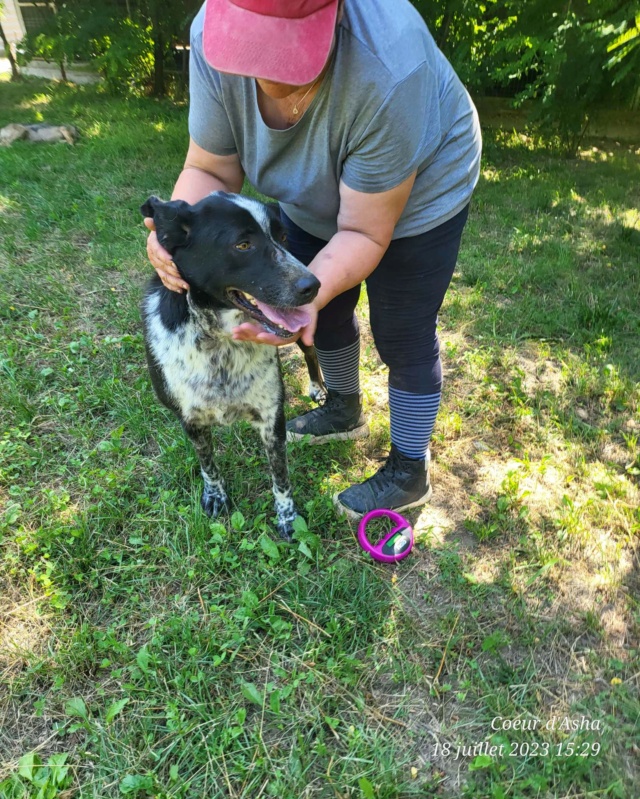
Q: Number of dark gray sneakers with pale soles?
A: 2